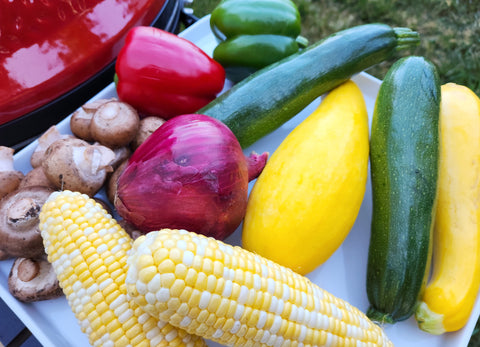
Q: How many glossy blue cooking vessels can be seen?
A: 0